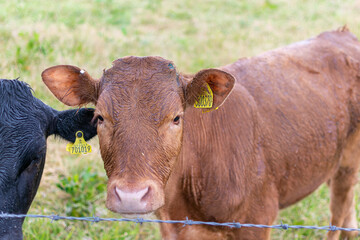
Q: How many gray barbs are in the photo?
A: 8